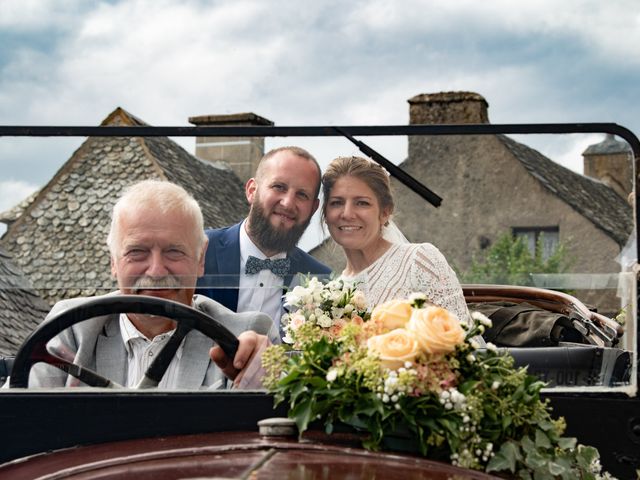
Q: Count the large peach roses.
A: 3